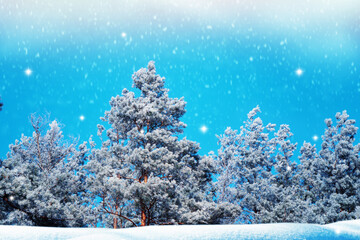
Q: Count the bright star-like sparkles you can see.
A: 6